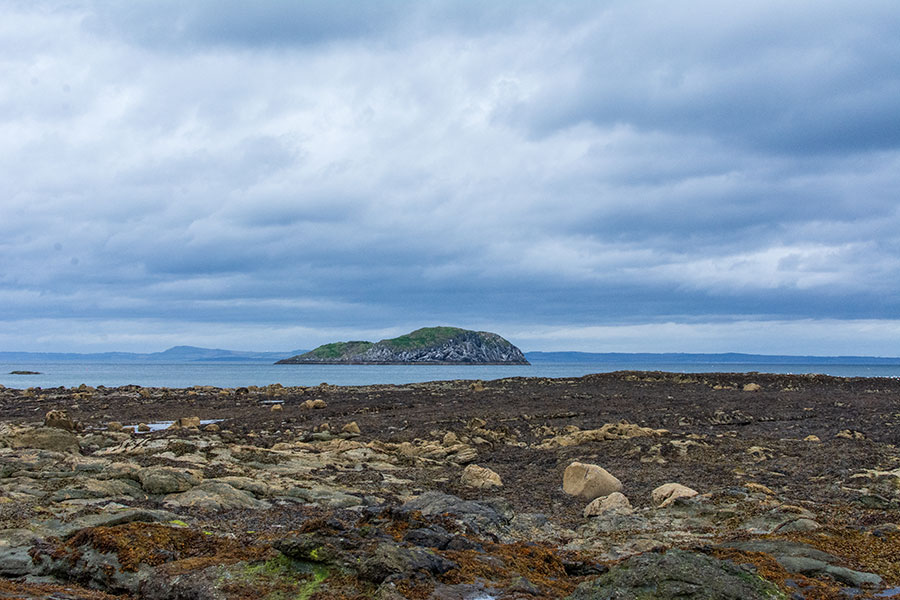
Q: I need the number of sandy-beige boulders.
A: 4